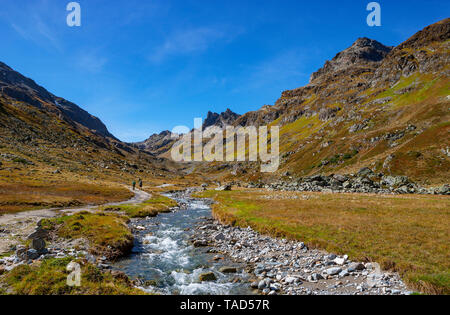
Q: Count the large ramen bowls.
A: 0